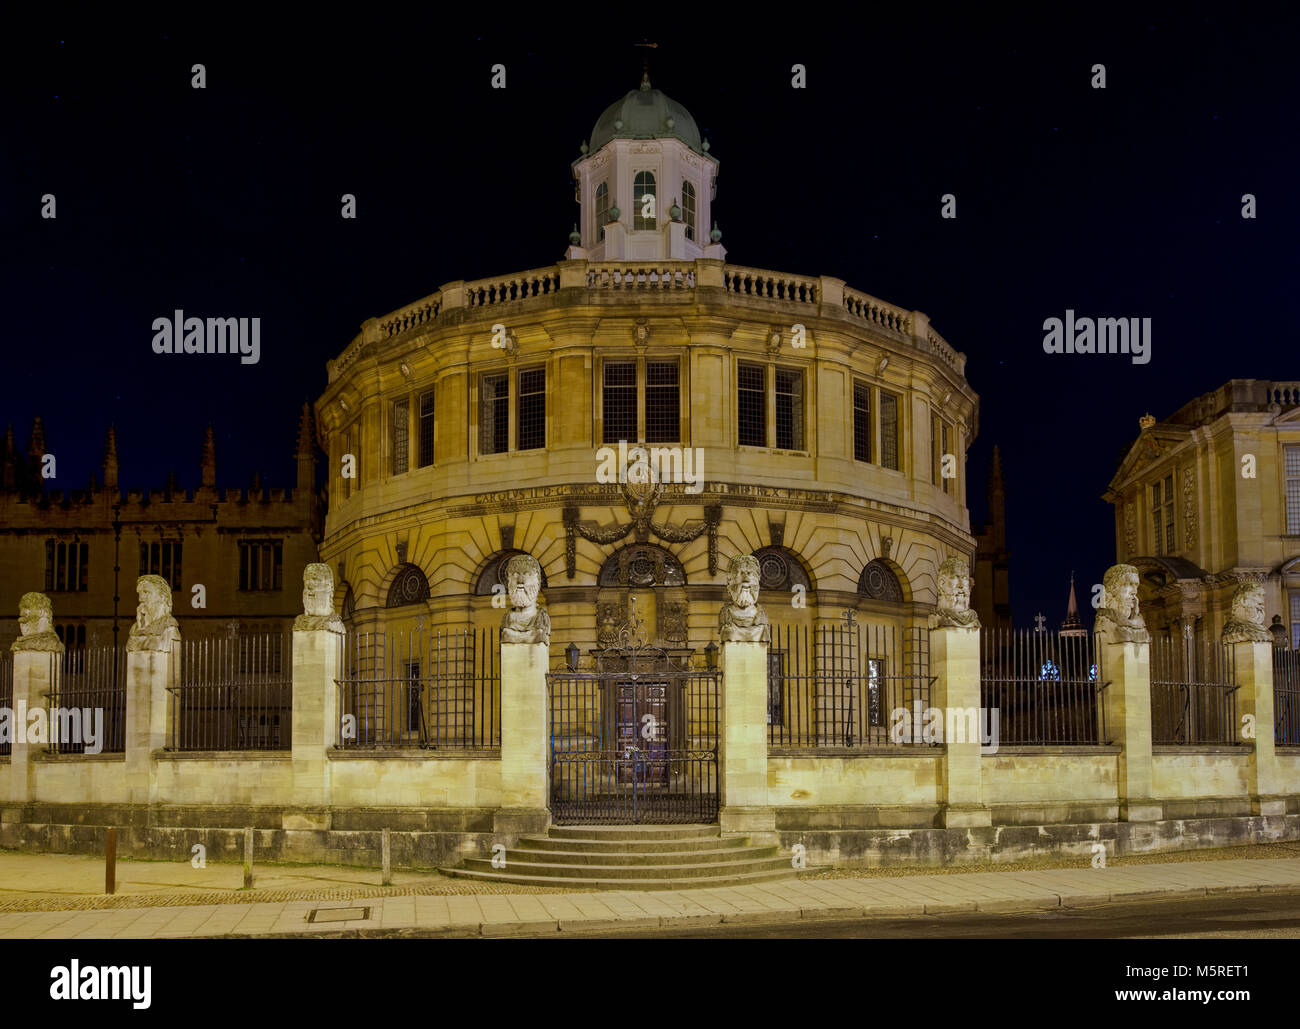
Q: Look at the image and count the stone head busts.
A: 8